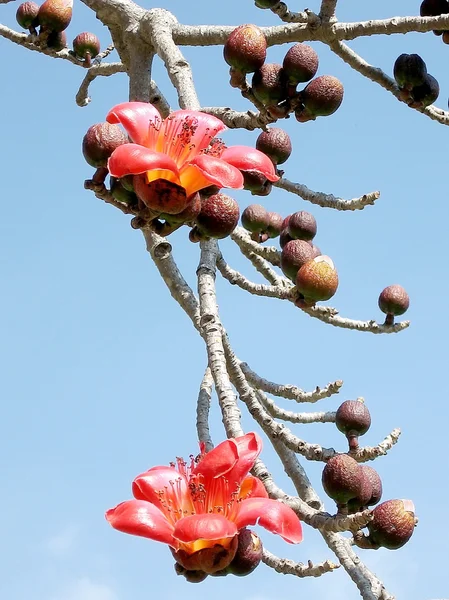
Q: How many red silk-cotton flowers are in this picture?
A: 2